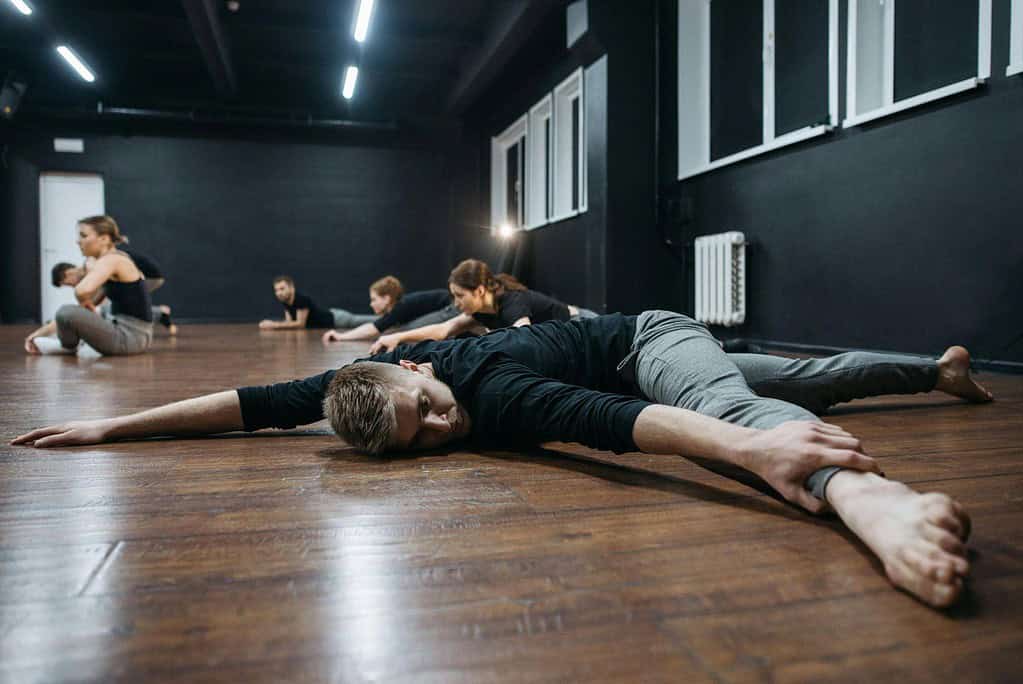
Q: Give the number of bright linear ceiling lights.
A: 4